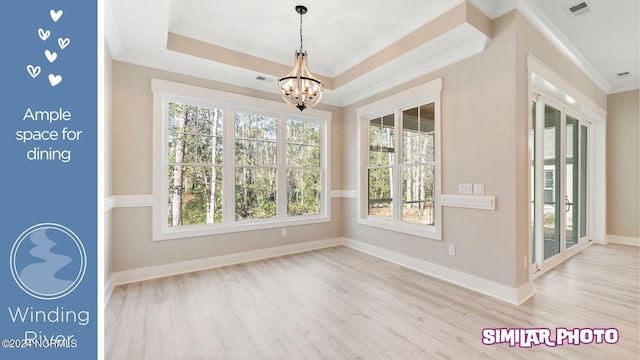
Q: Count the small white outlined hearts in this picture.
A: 3